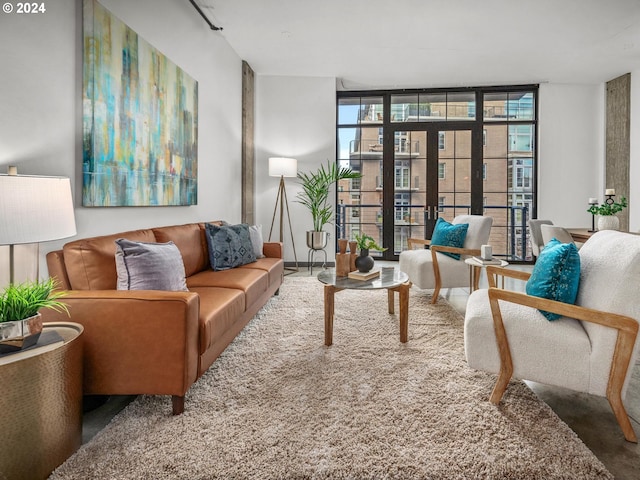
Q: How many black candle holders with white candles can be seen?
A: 2